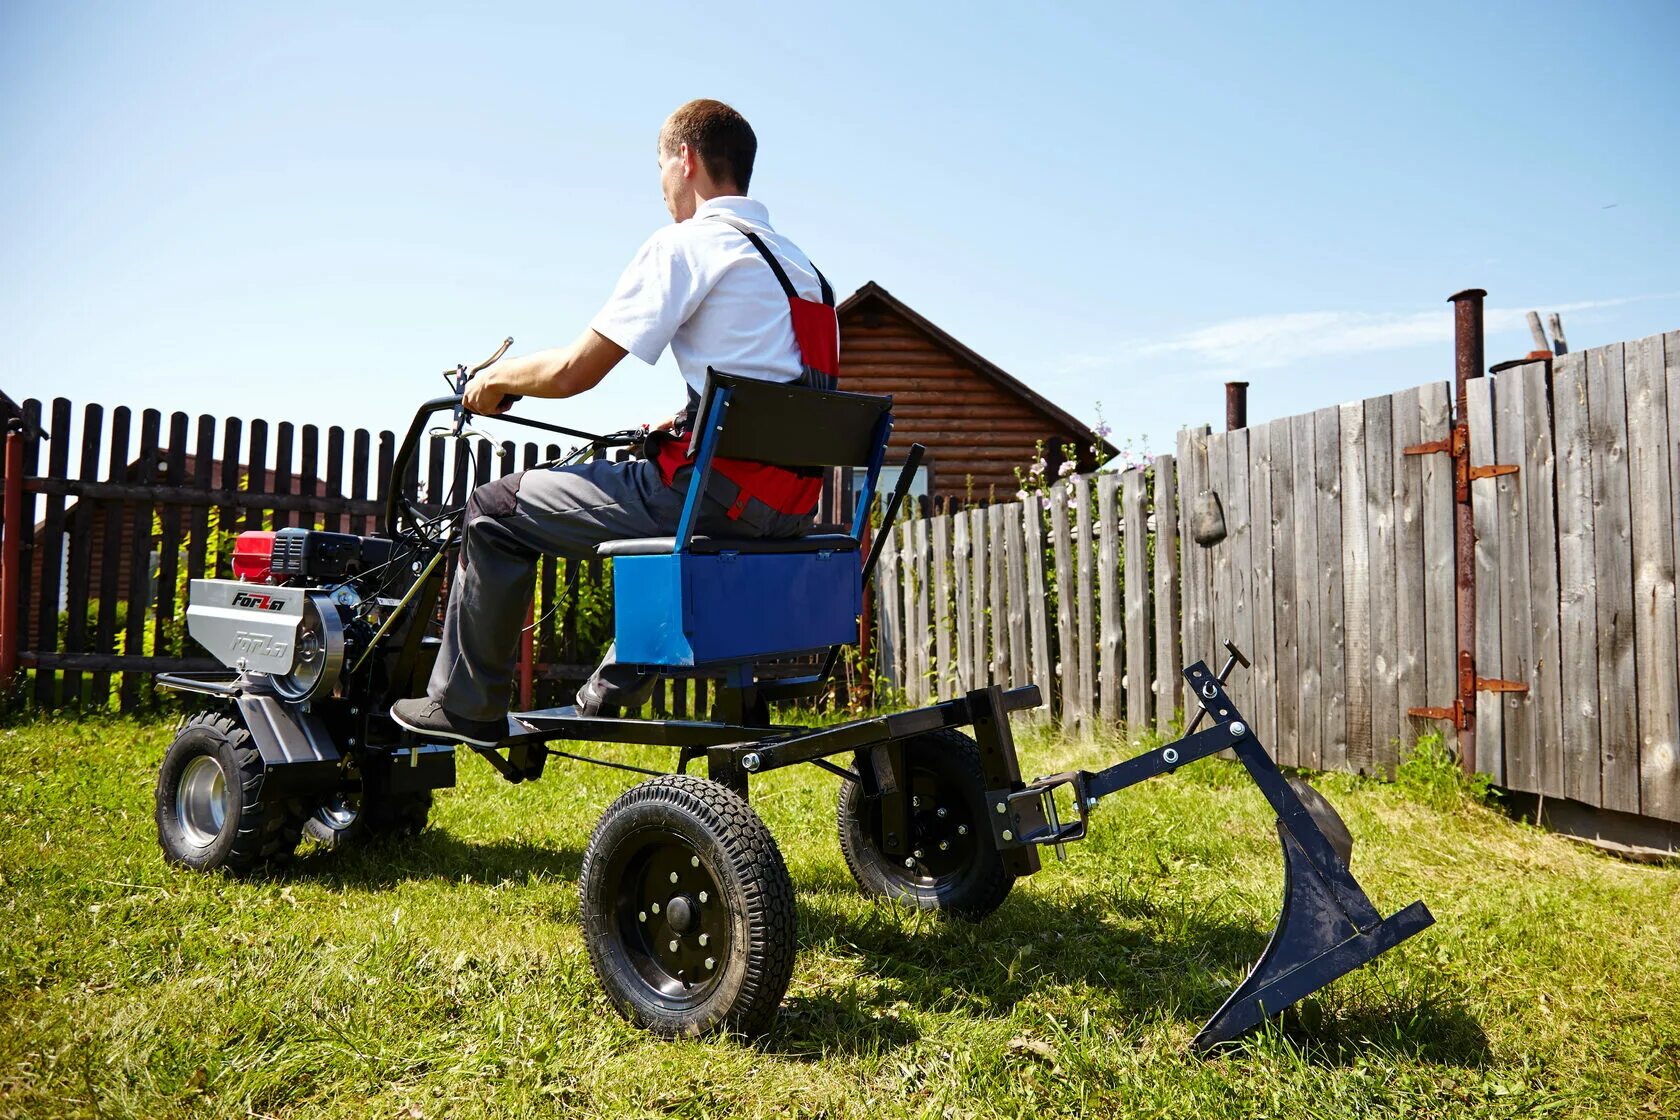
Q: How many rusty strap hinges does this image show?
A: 4